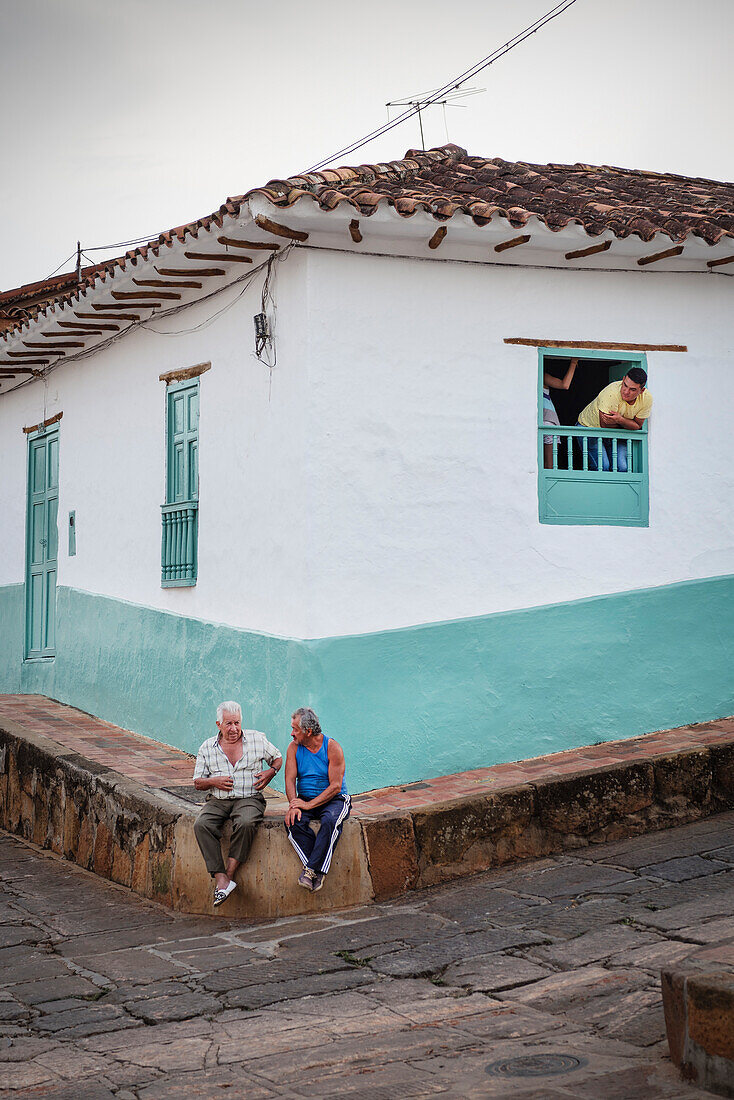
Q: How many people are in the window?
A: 2